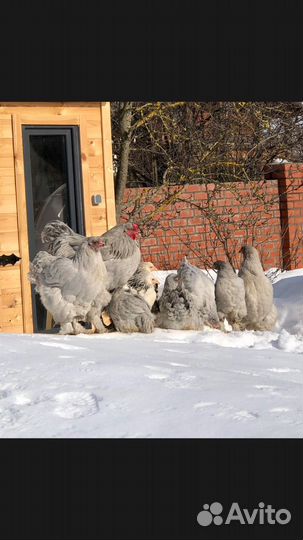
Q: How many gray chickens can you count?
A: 7